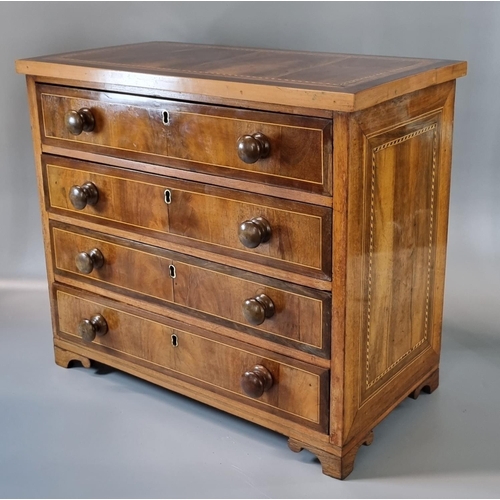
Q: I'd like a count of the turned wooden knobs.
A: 8